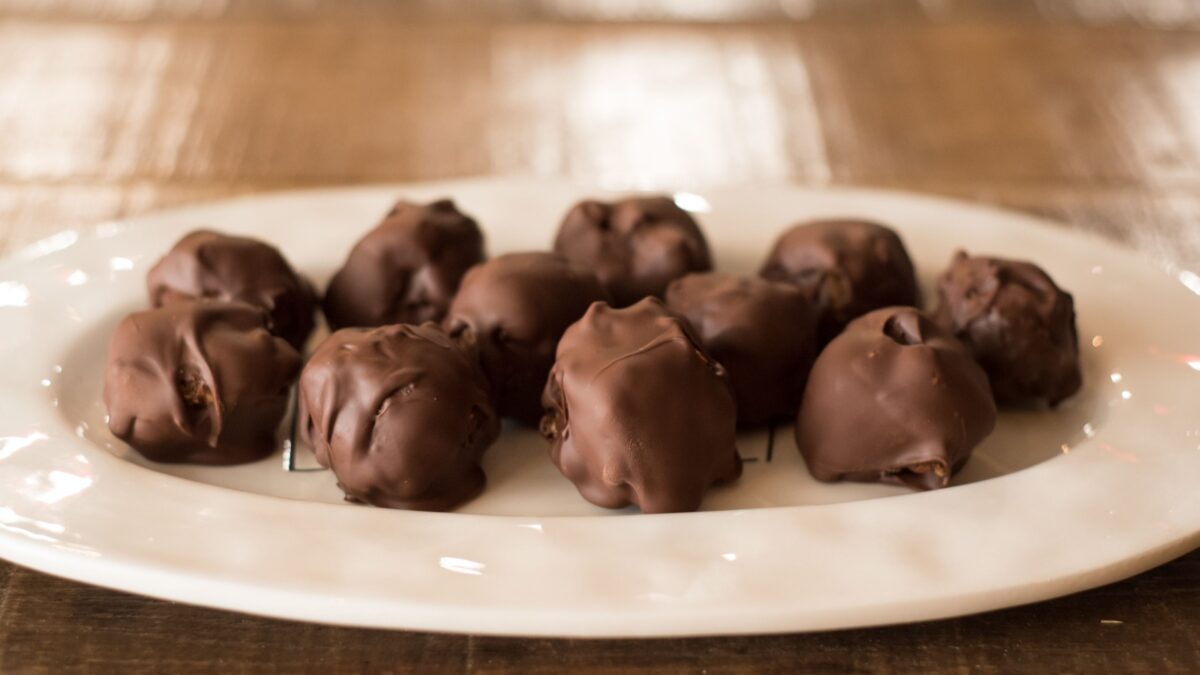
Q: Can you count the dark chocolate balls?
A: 11